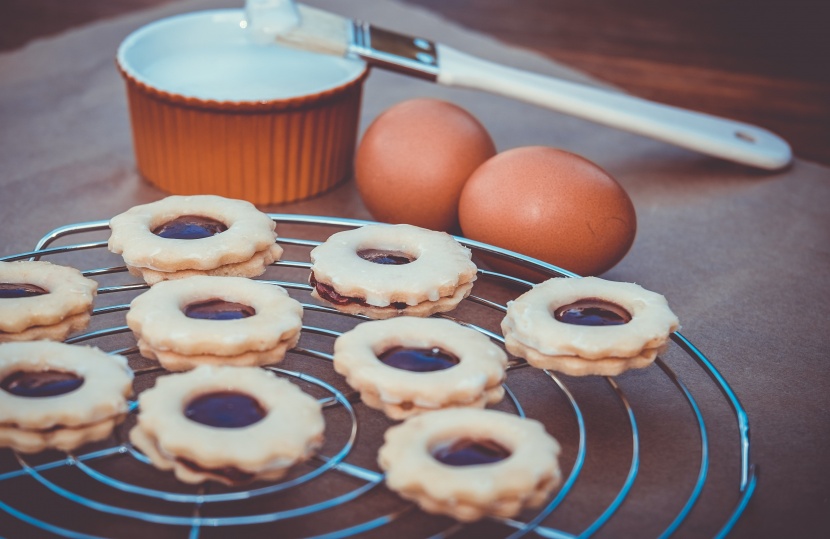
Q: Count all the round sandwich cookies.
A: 9